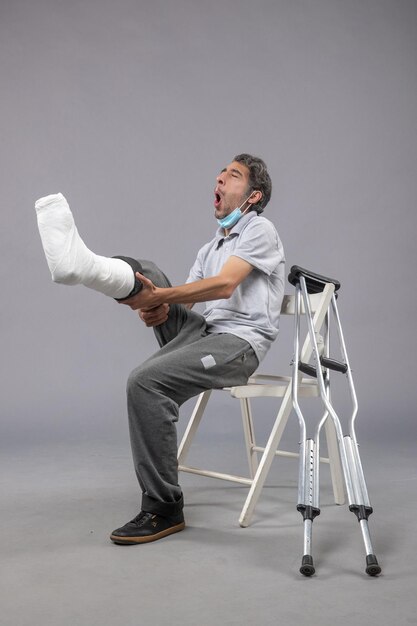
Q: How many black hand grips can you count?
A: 2